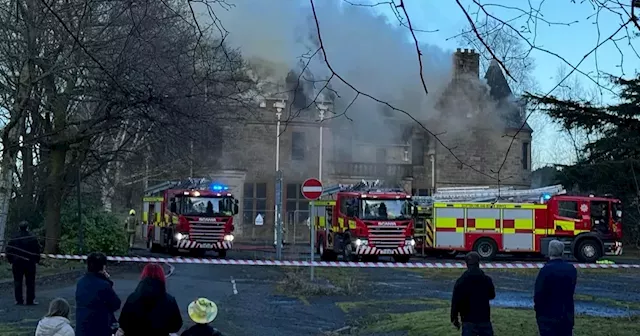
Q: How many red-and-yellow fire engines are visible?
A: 3